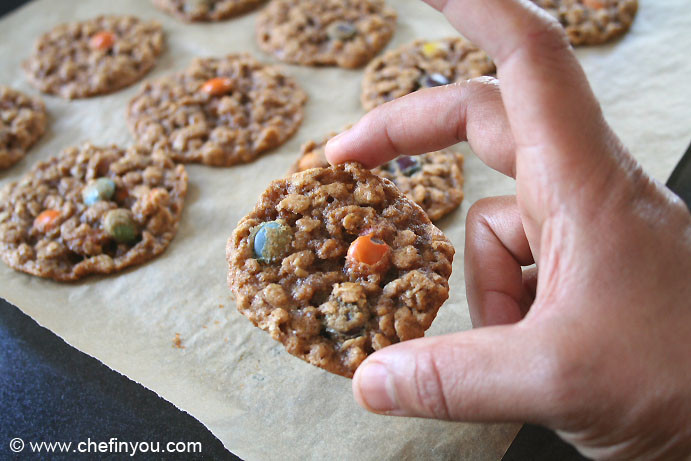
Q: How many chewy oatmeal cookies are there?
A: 10